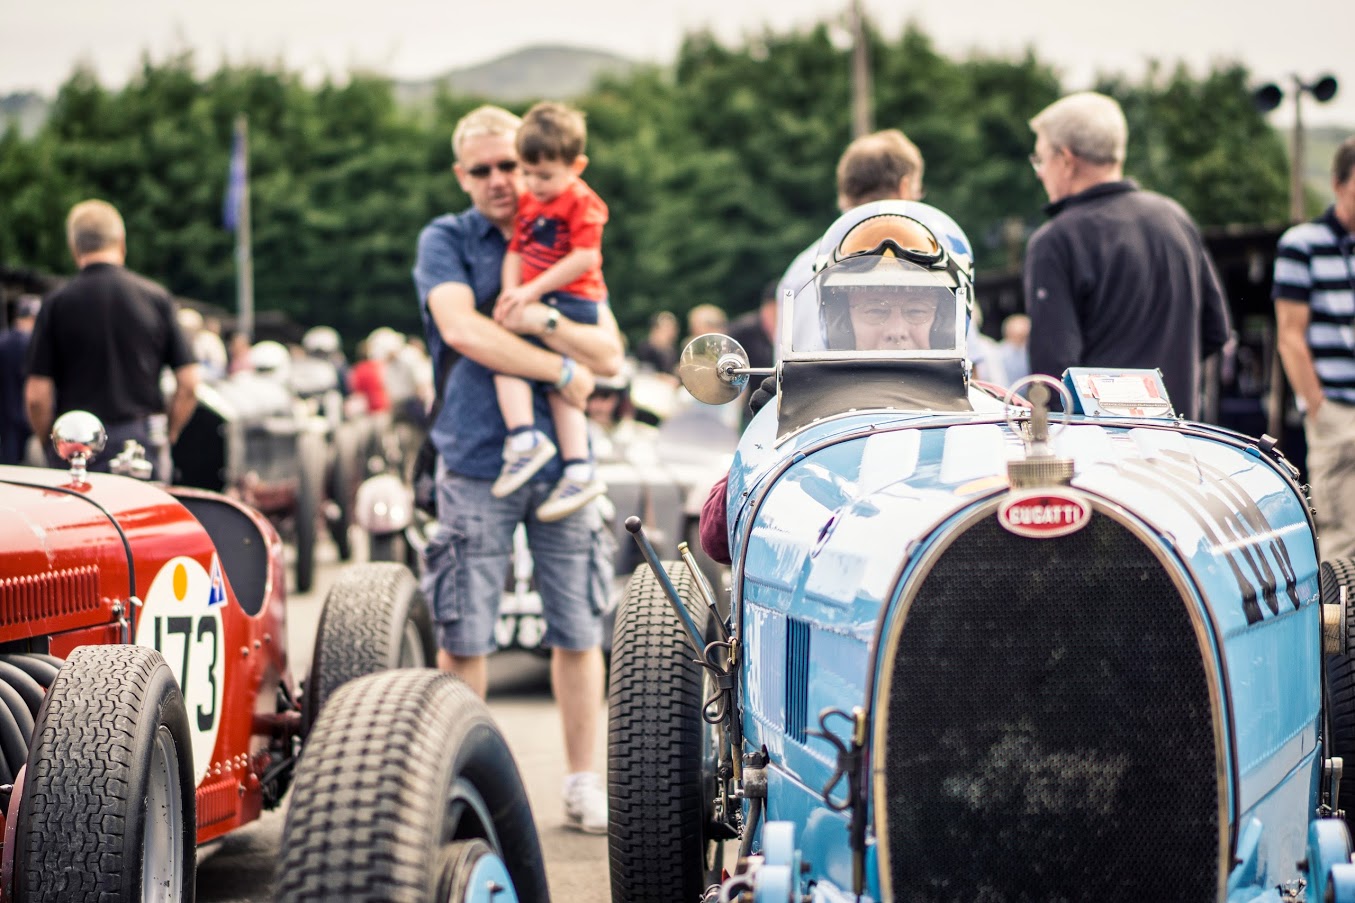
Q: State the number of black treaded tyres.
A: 5